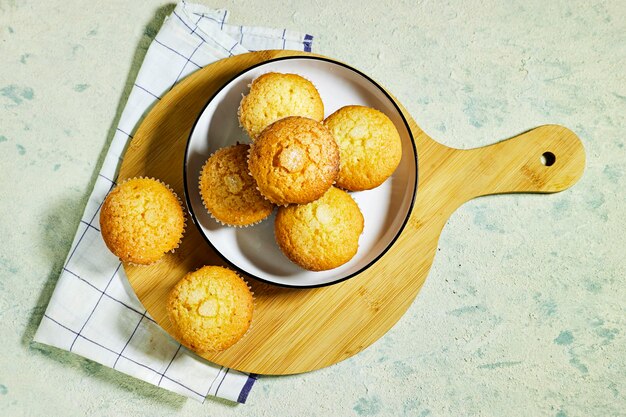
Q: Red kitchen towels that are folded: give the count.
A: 0